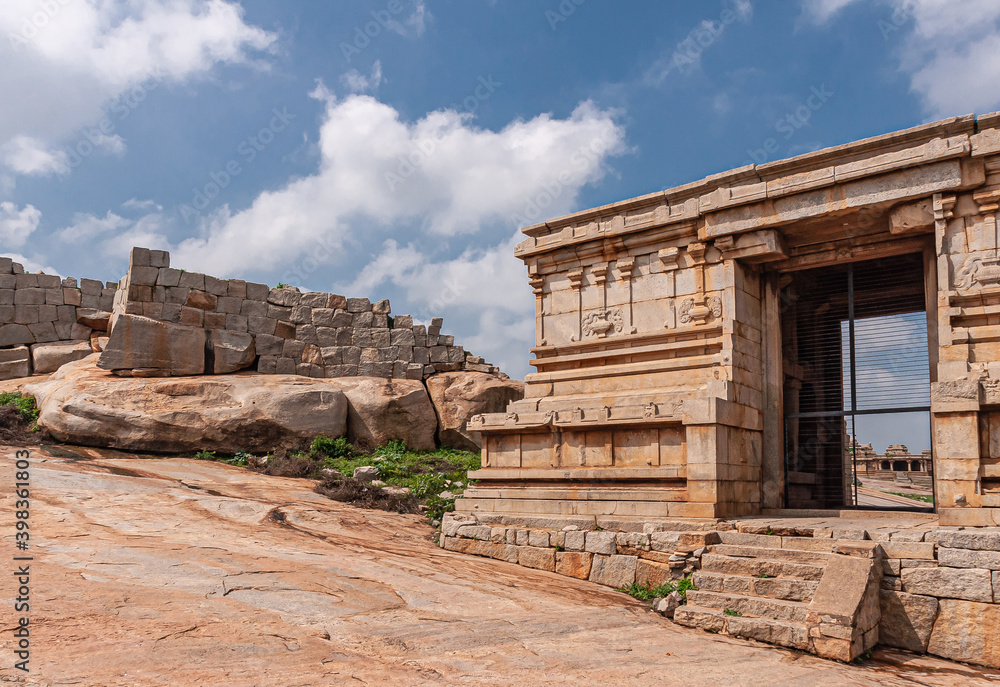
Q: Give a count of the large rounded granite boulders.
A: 3